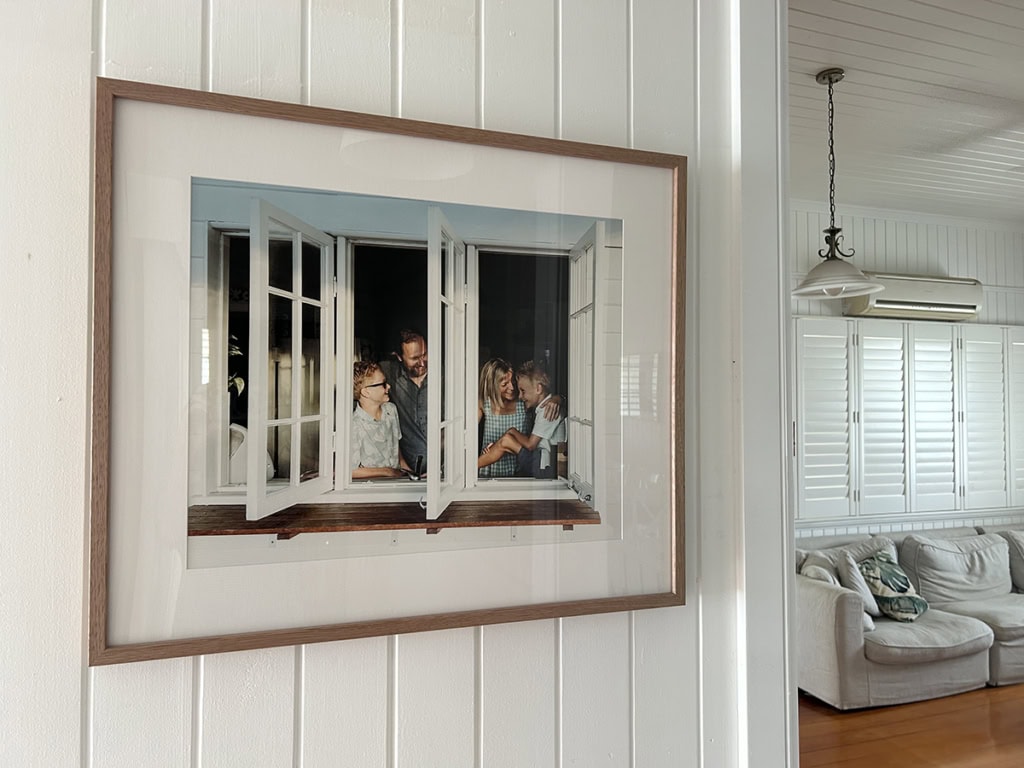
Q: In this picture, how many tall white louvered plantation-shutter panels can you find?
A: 5